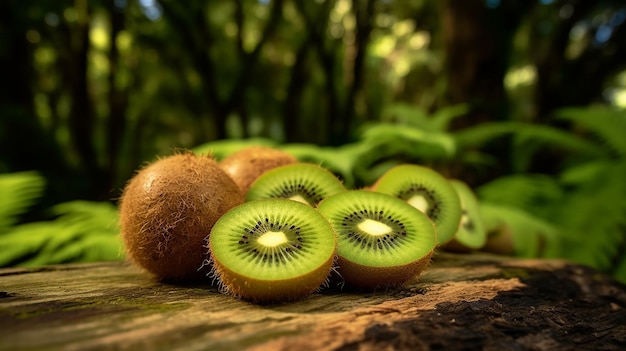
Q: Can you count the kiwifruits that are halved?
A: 5